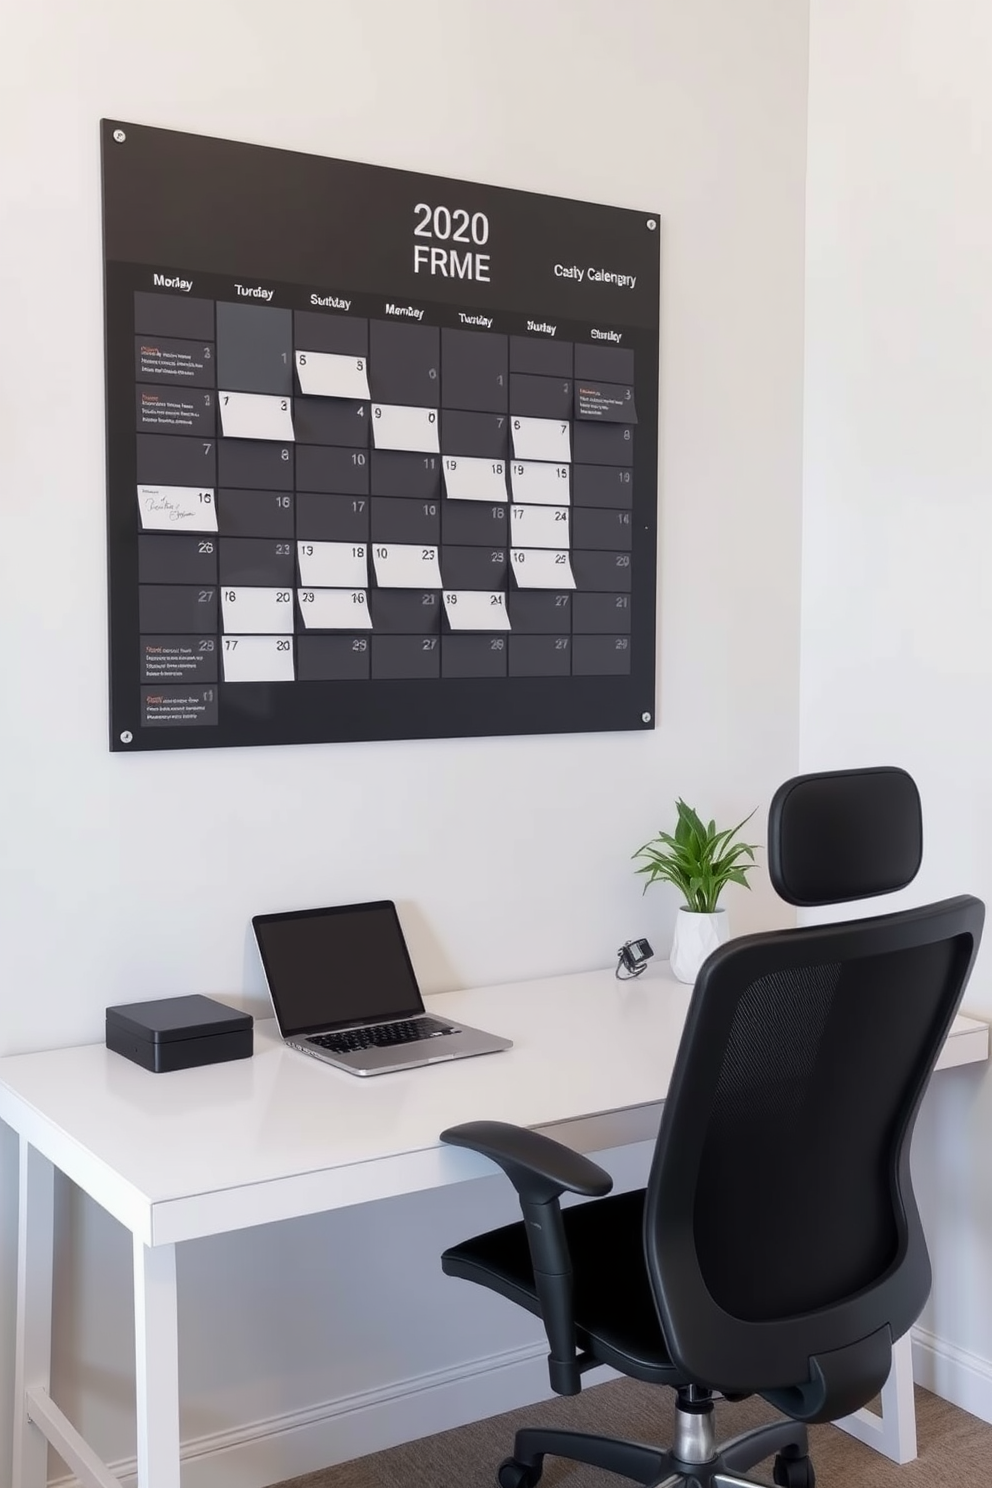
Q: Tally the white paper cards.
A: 15